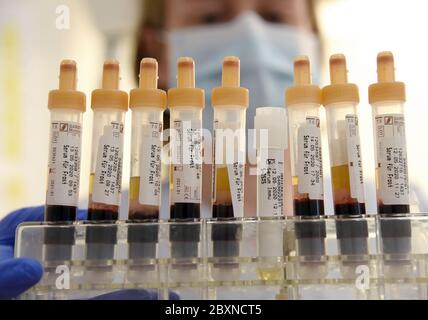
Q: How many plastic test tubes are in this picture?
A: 9